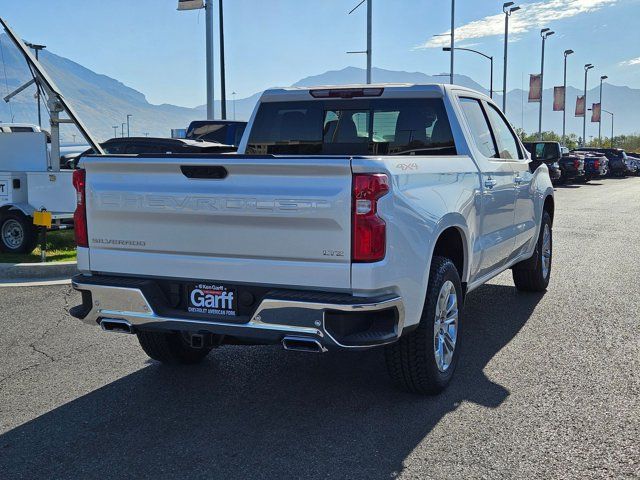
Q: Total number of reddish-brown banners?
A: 4